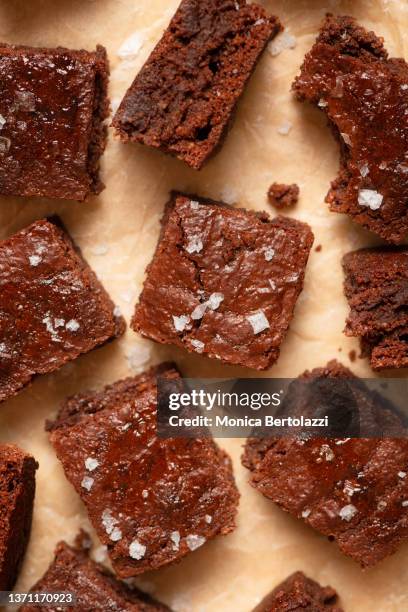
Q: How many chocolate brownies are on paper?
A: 11